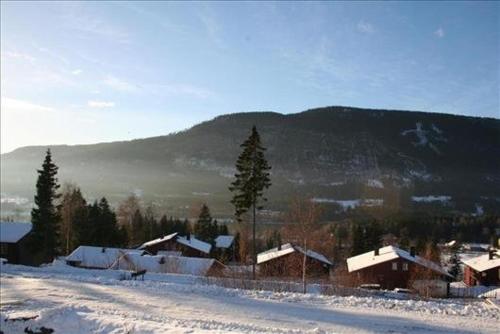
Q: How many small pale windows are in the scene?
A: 2